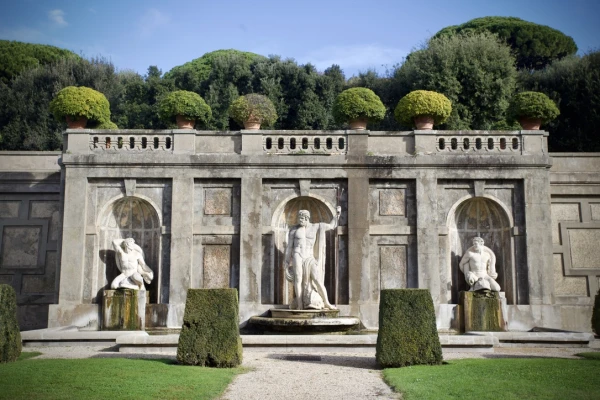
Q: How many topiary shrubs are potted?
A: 6